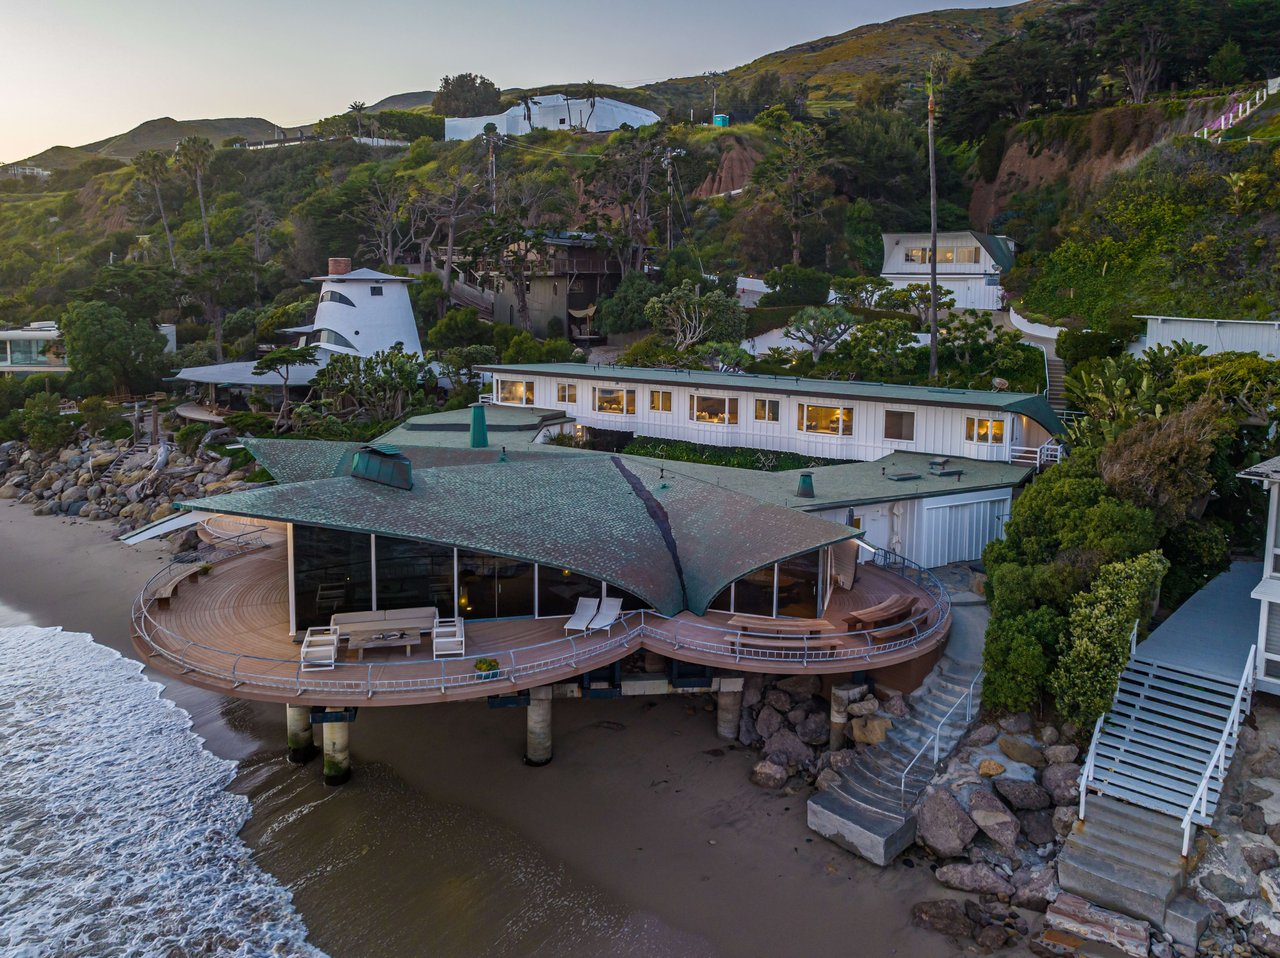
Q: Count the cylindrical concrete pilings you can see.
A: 5